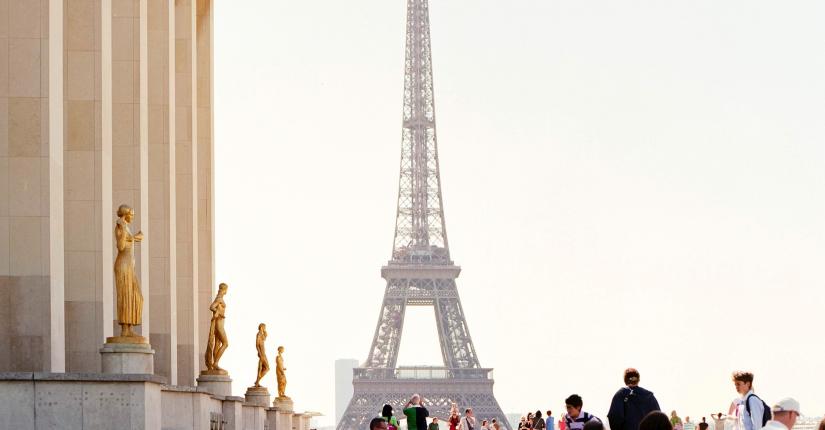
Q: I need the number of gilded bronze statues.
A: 4